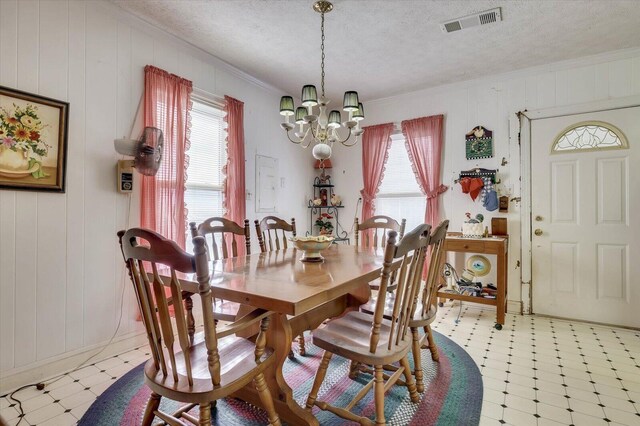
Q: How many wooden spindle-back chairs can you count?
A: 6